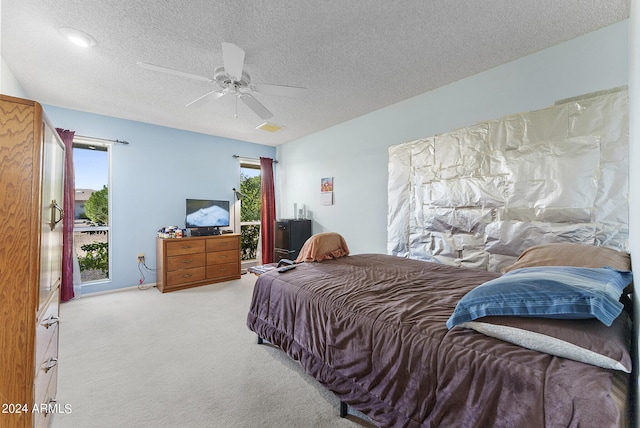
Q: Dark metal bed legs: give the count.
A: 2